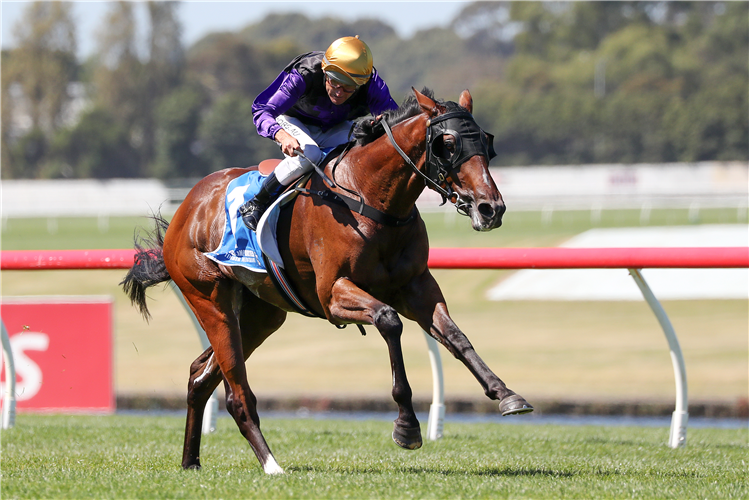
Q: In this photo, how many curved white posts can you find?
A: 4